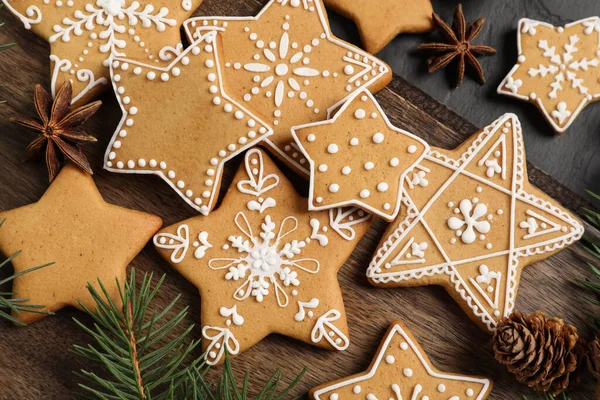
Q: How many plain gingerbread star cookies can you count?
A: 2